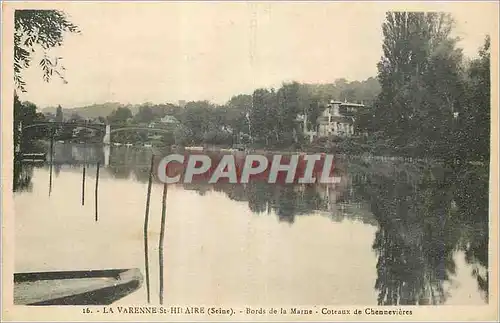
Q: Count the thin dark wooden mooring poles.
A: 5